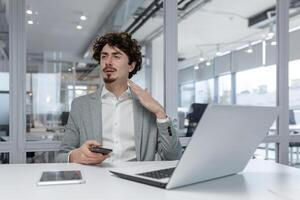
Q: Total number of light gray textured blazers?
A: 1